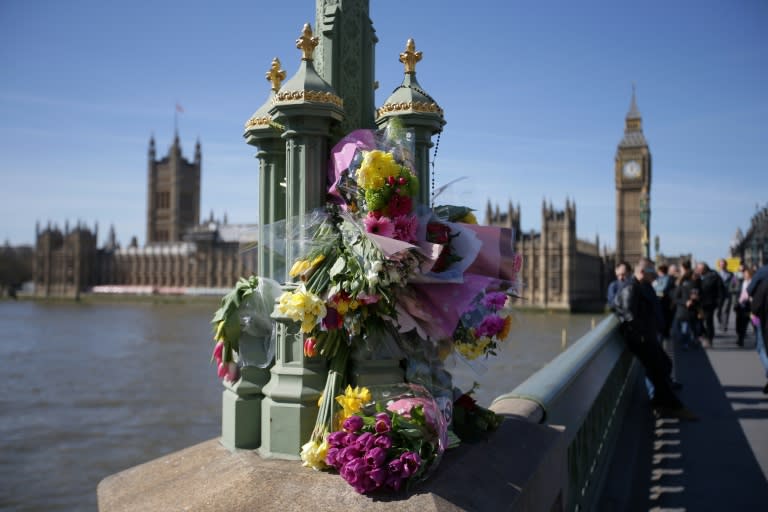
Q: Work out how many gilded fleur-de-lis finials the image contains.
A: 3